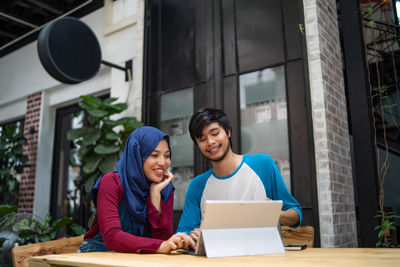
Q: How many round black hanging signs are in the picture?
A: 1